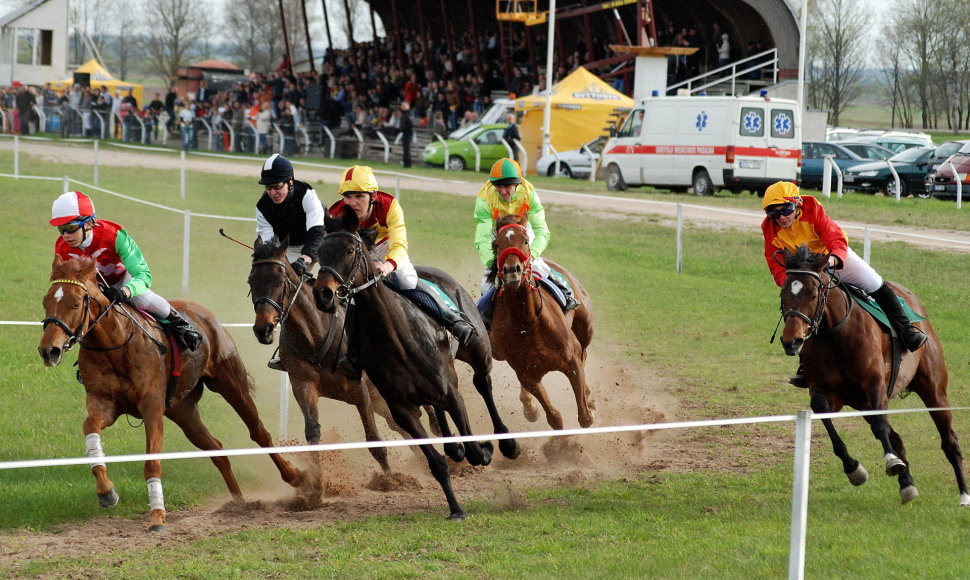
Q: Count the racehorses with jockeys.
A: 5